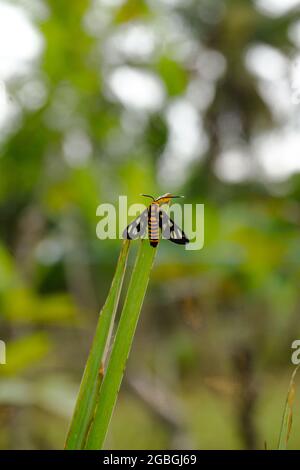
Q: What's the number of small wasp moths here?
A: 1